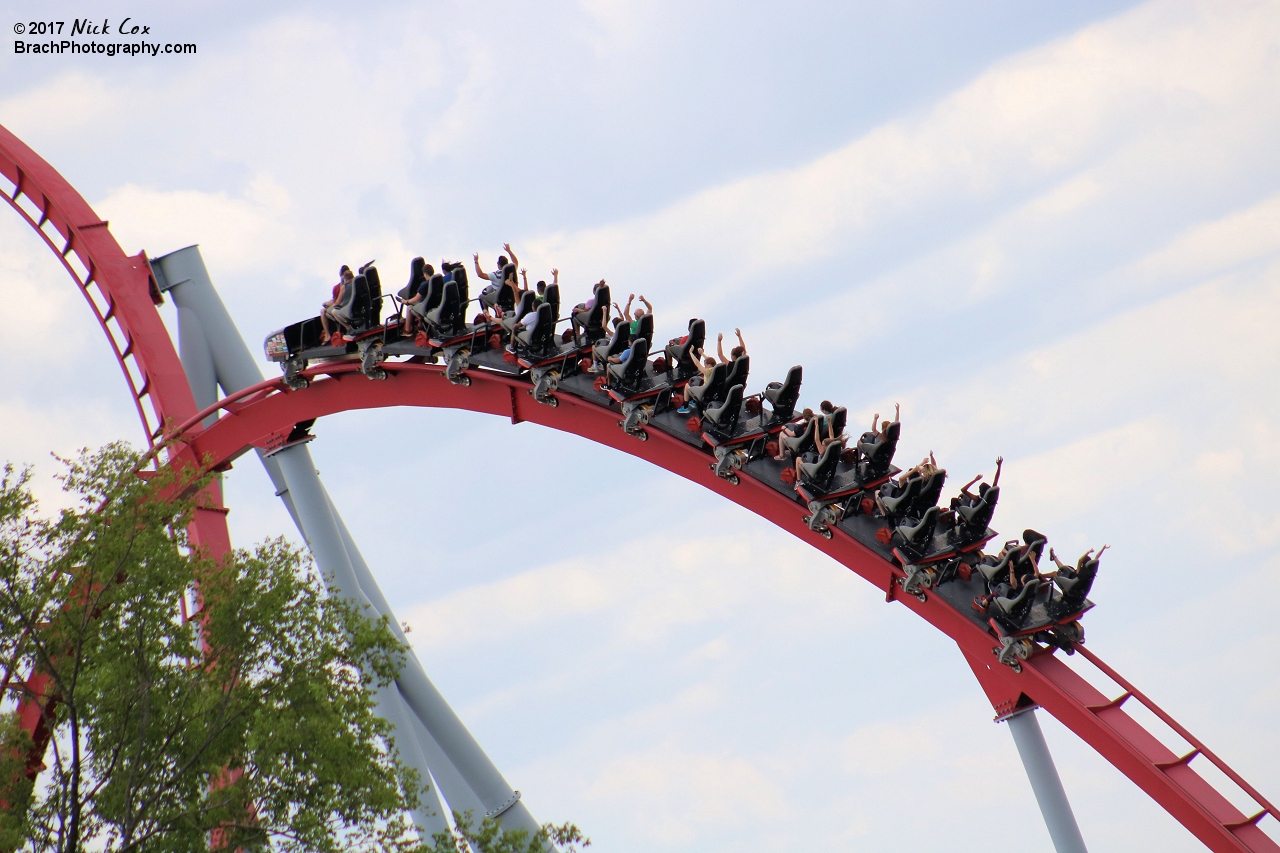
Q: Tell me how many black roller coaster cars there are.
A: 8